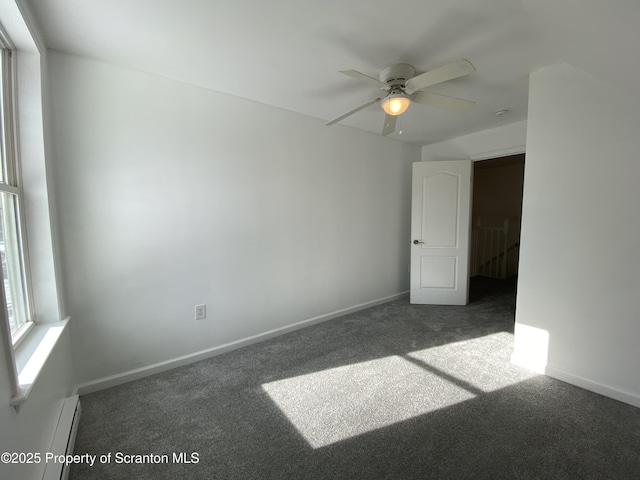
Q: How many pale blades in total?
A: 5